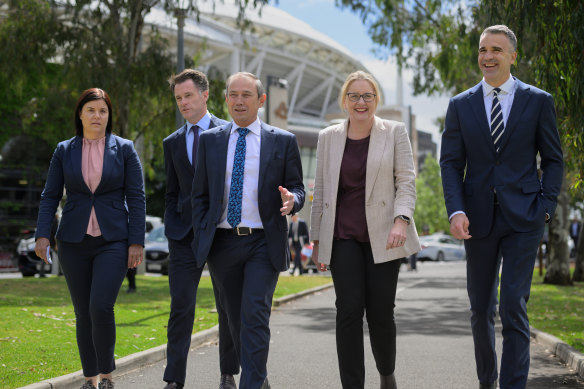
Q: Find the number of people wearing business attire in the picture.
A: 5